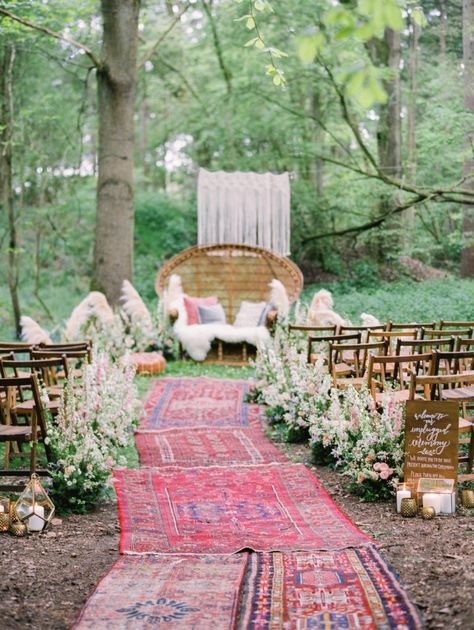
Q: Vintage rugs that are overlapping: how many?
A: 5